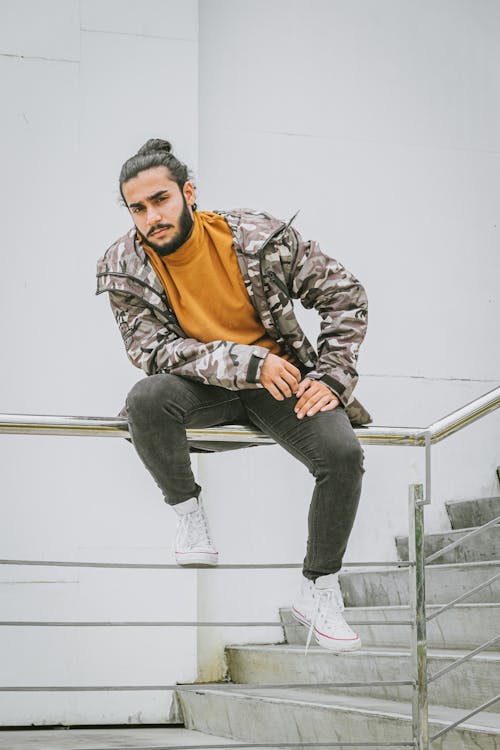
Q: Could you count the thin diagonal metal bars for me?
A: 4